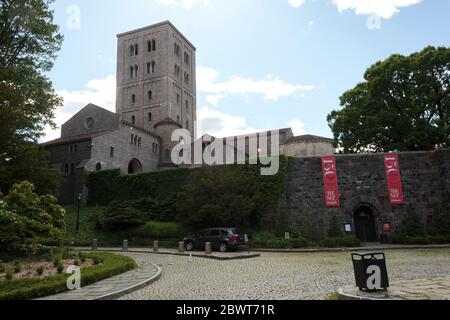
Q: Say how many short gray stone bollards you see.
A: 5